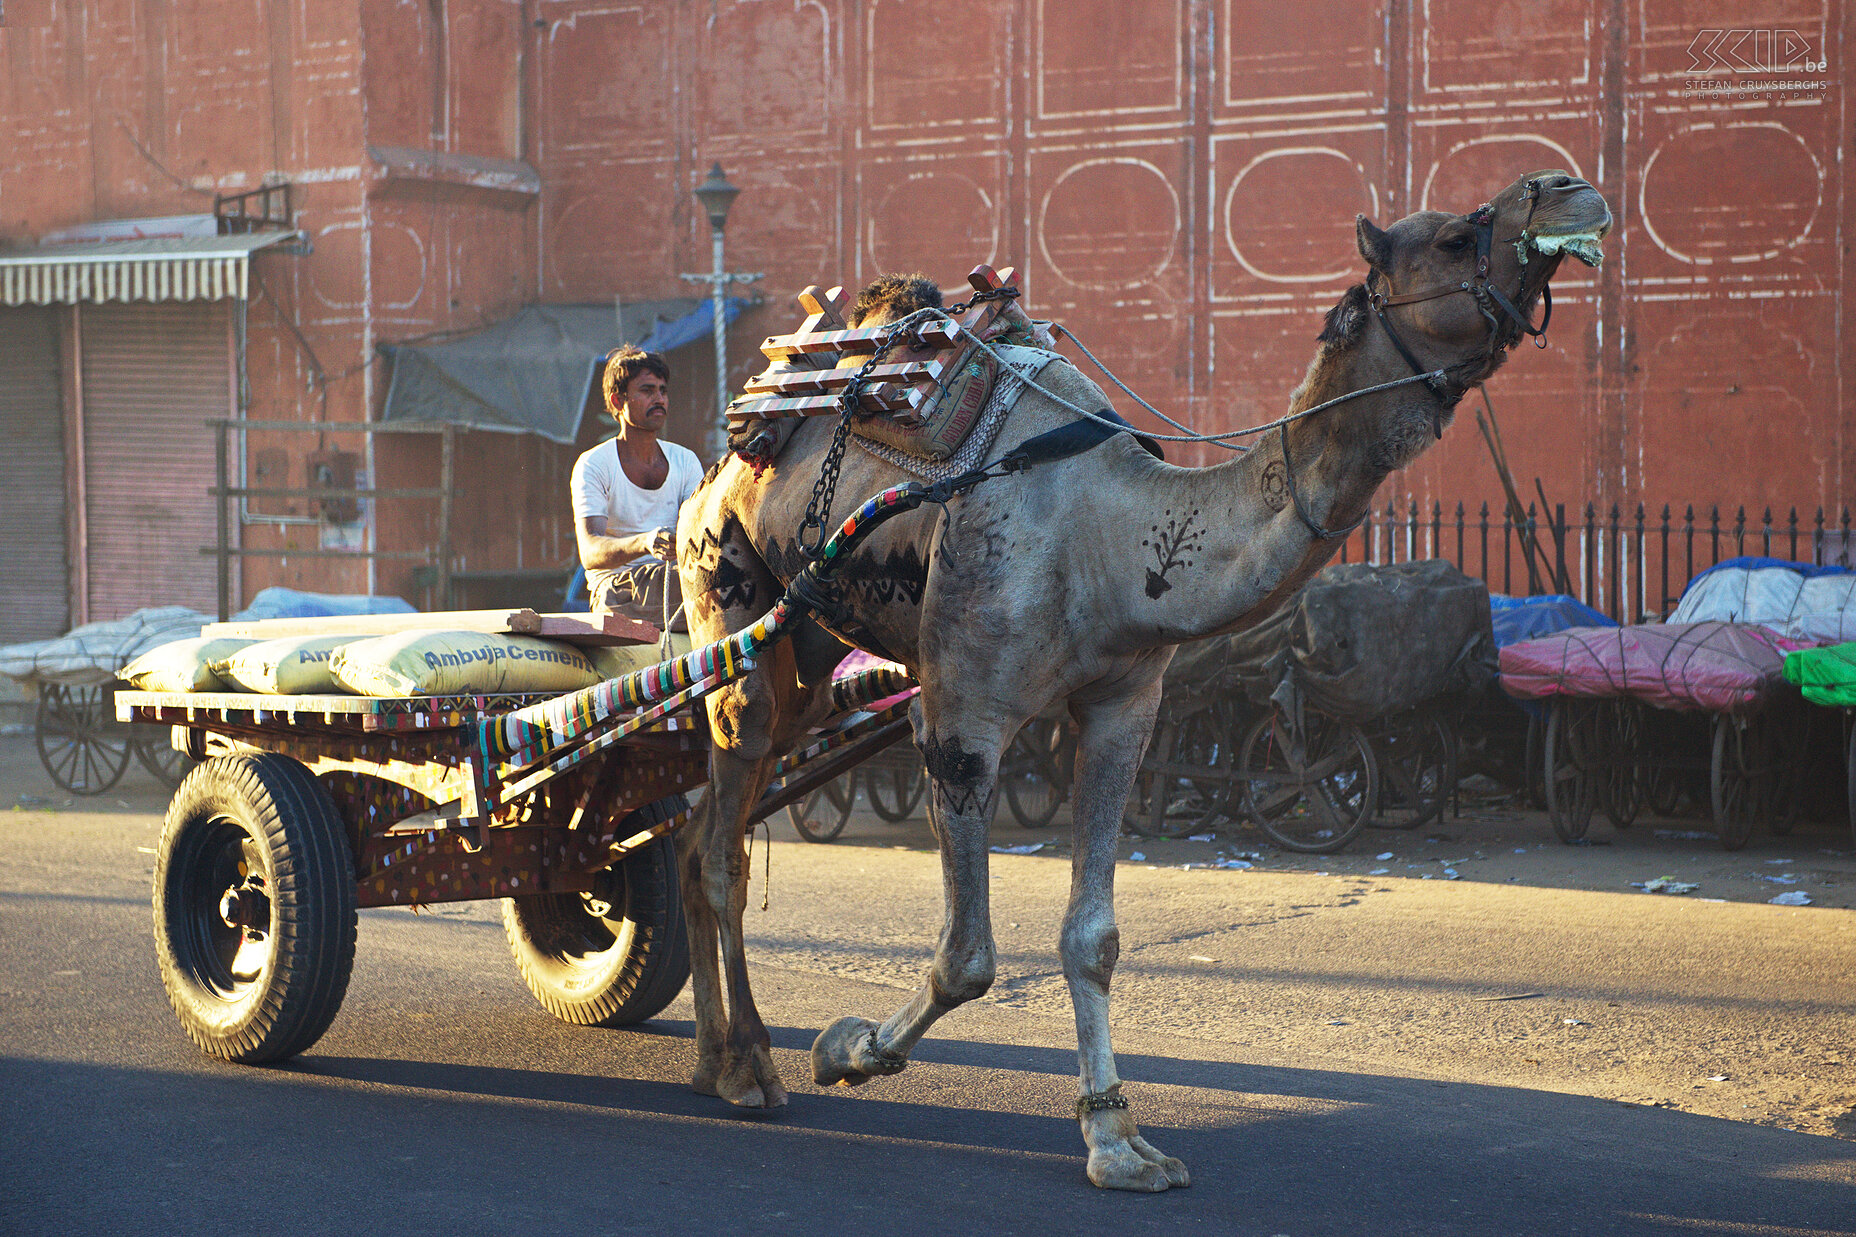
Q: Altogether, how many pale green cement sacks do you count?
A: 4